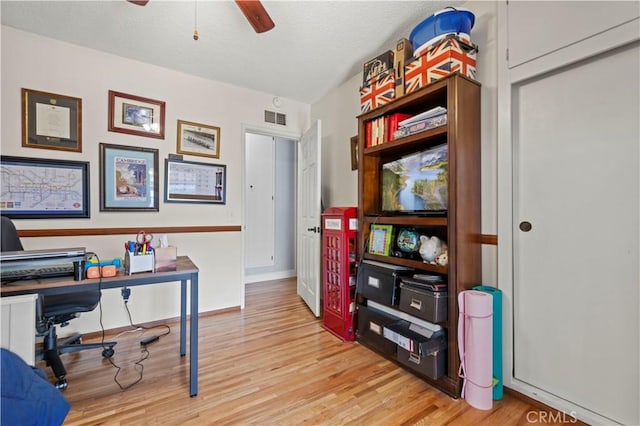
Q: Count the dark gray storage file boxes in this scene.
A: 4